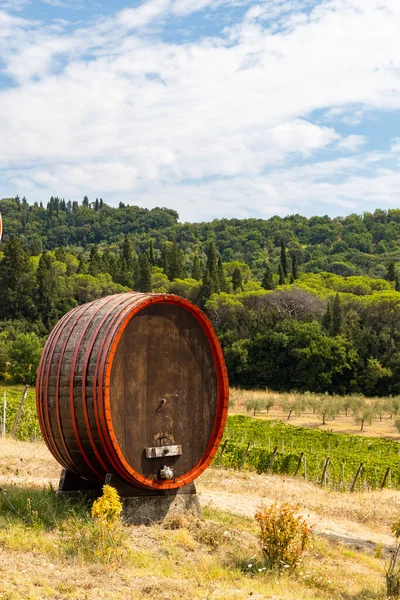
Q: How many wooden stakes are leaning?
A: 8